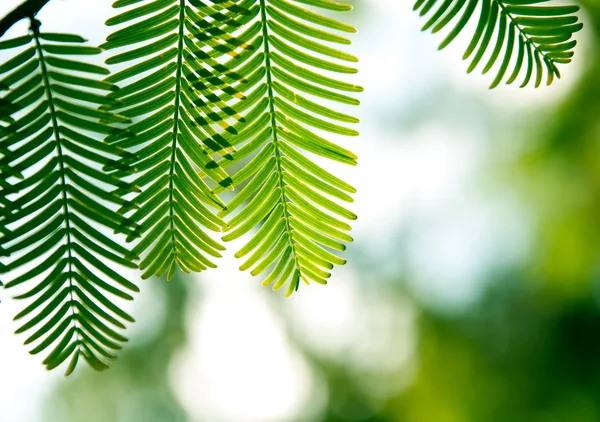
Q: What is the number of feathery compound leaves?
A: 4